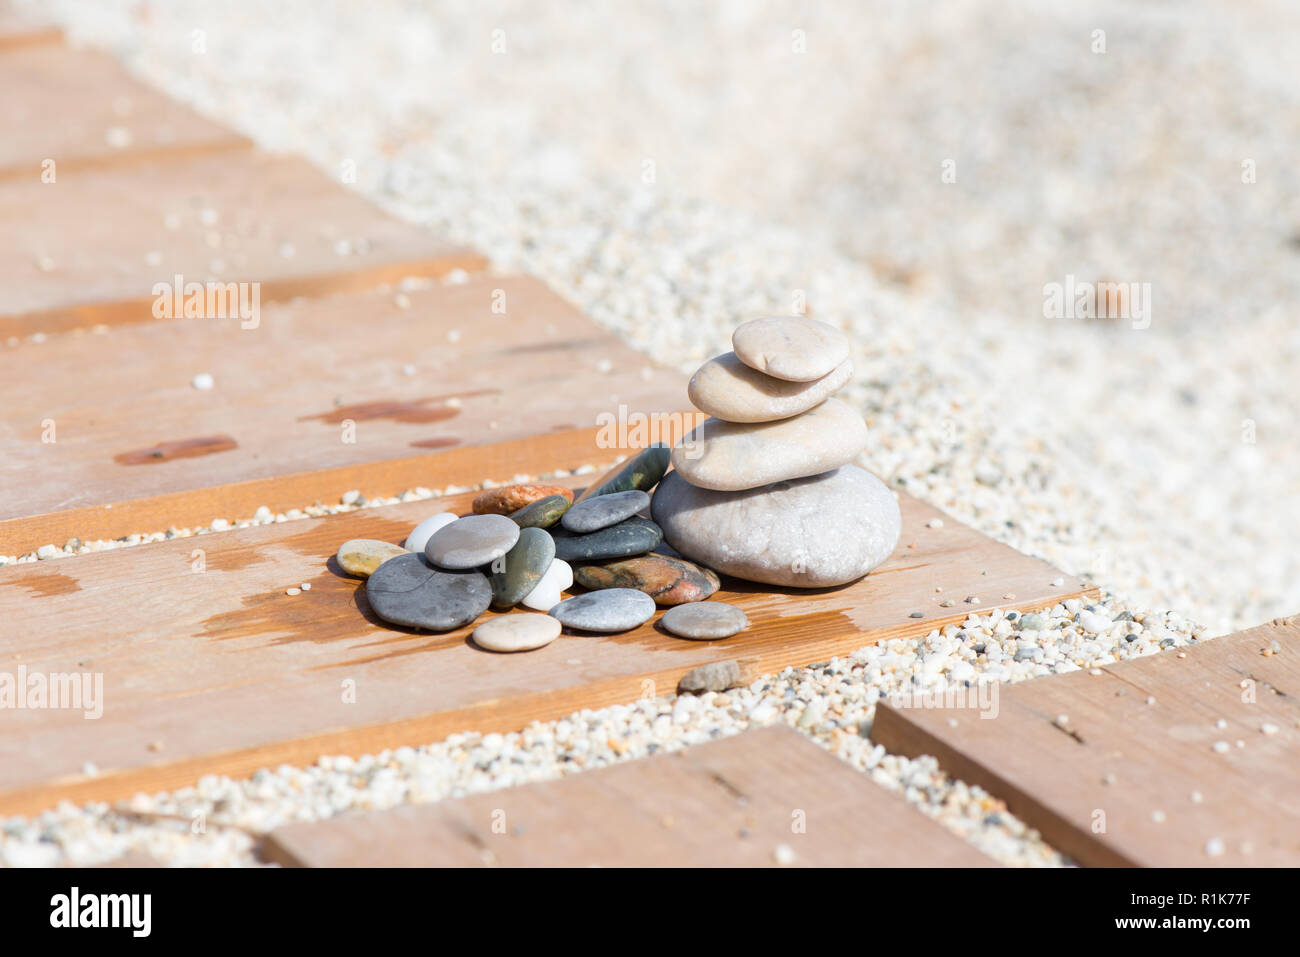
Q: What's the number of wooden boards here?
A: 7